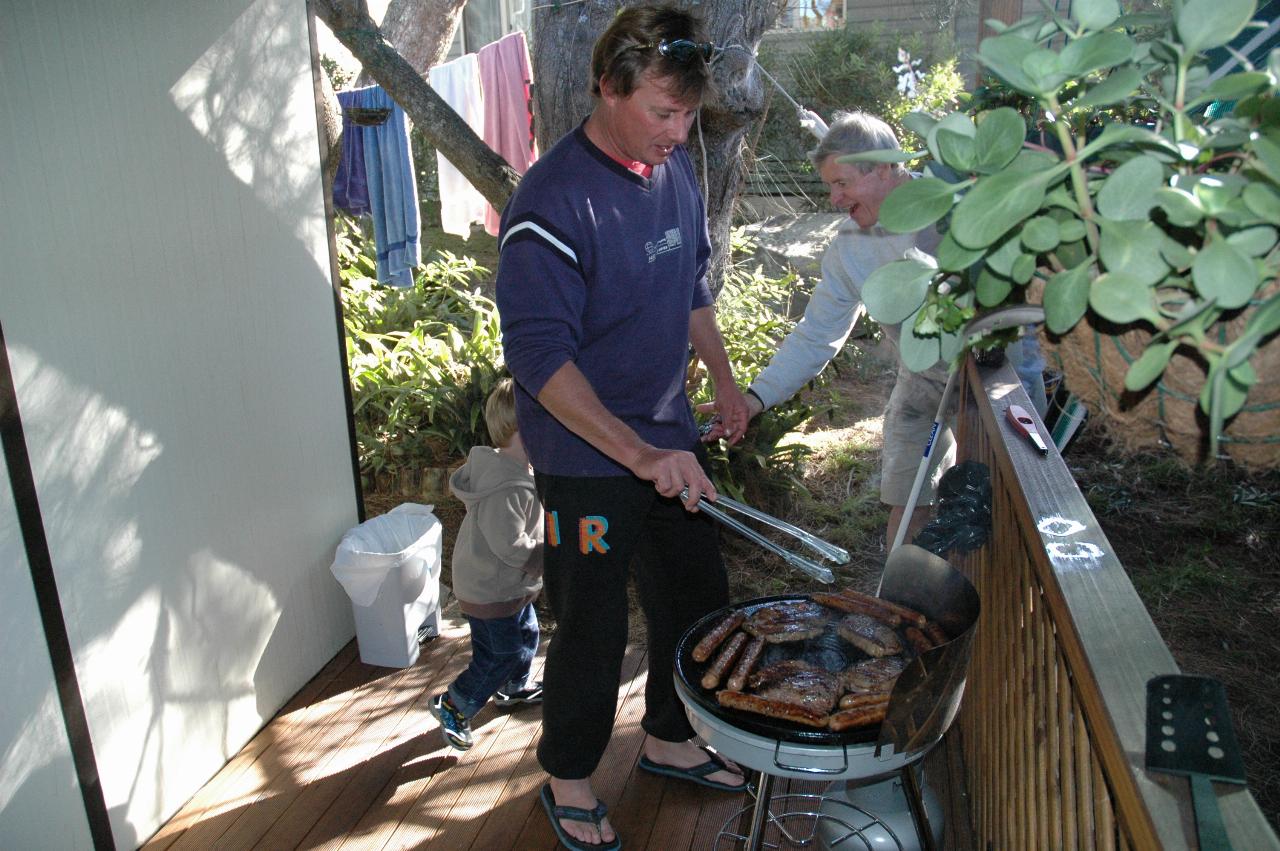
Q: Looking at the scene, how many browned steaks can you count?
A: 4